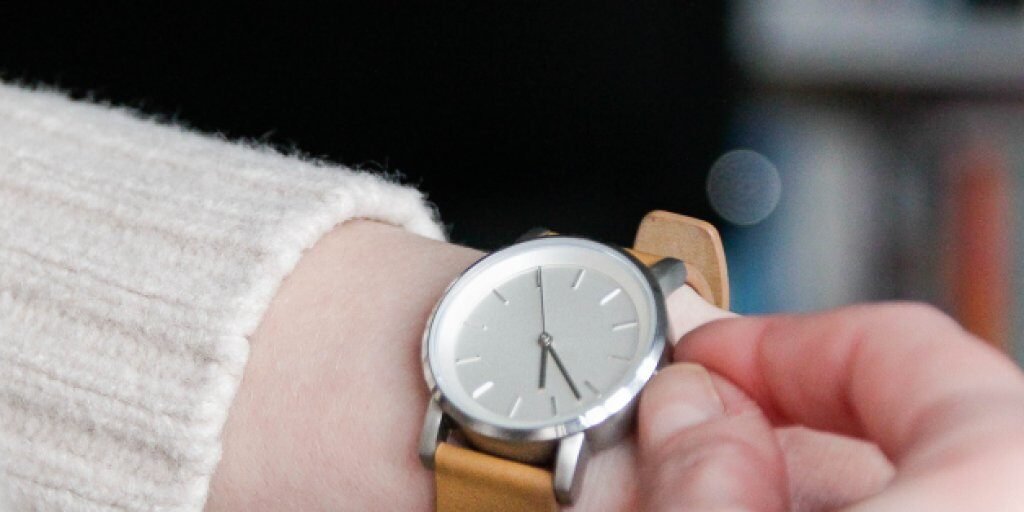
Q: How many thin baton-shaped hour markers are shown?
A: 12